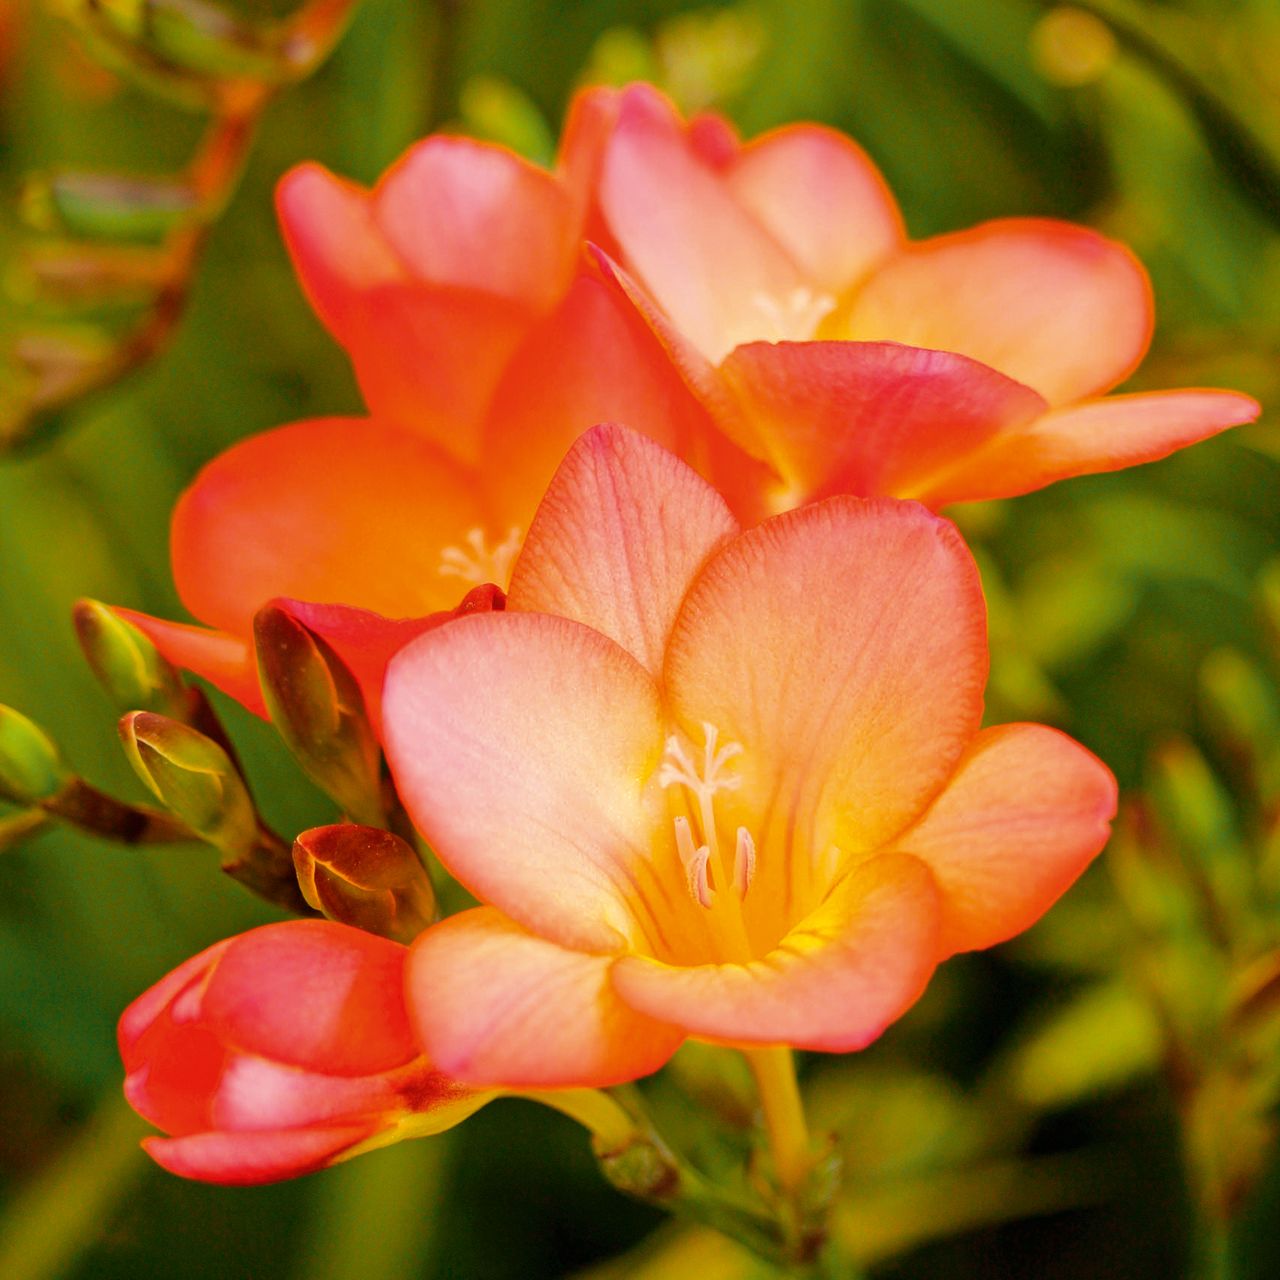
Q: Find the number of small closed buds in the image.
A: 5